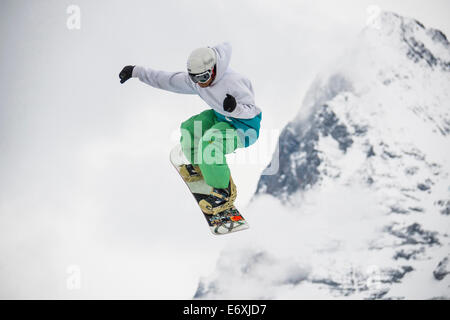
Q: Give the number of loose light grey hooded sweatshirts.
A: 1